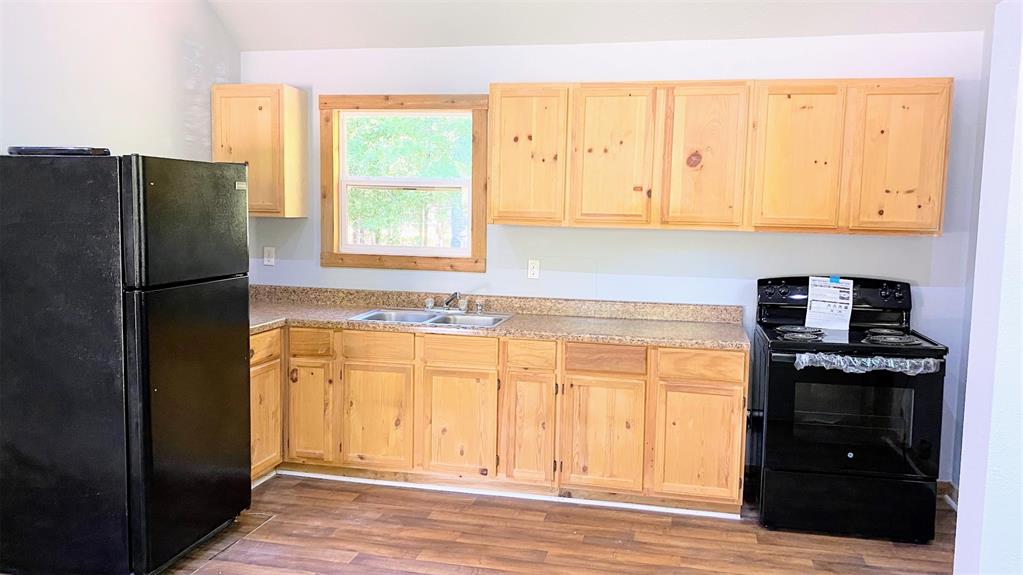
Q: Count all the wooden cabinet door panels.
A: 13